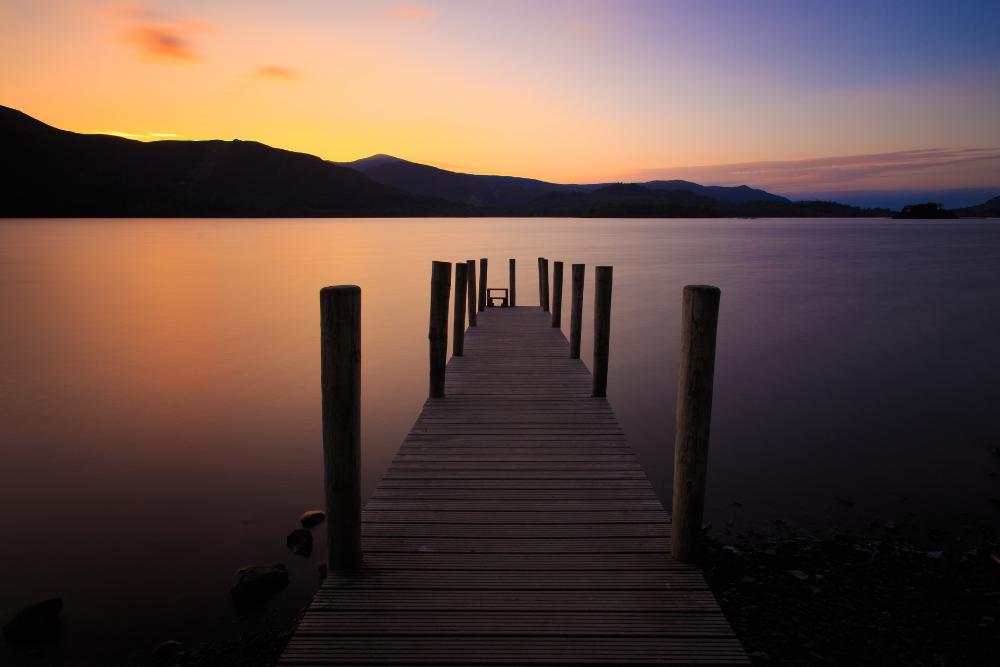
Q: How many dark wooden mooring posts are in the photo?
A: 12